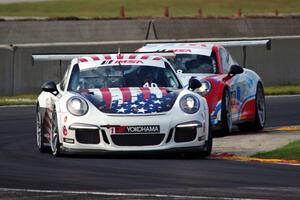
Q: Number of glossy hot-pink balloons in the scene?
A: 0